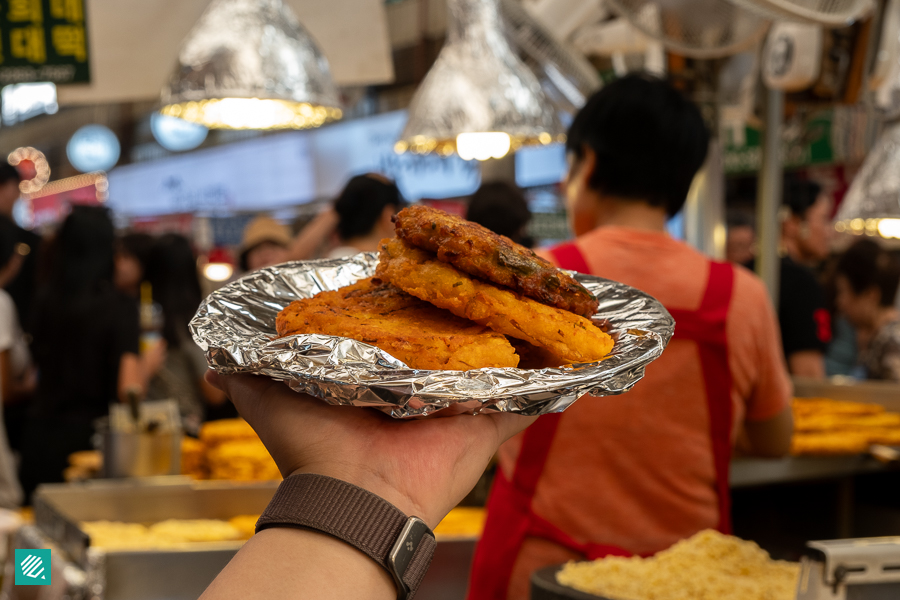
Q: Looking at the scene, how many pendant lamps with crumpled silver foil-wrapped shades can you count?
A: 3